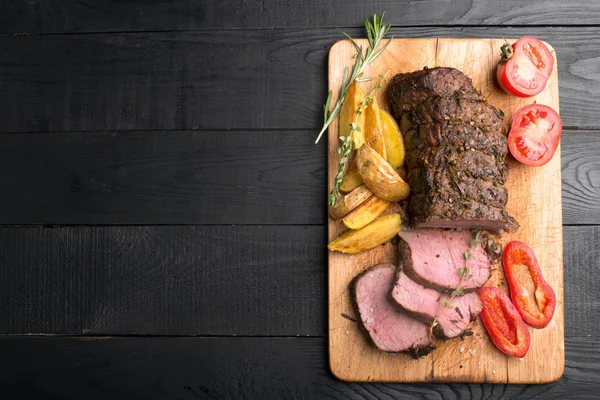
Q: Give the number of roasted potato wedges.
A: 8